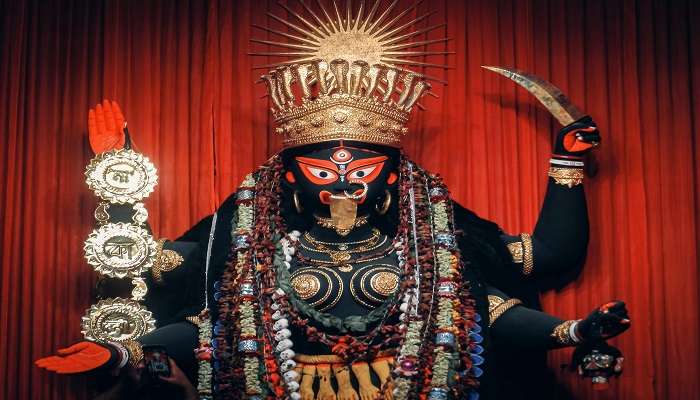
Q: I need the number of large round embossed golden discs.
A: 3